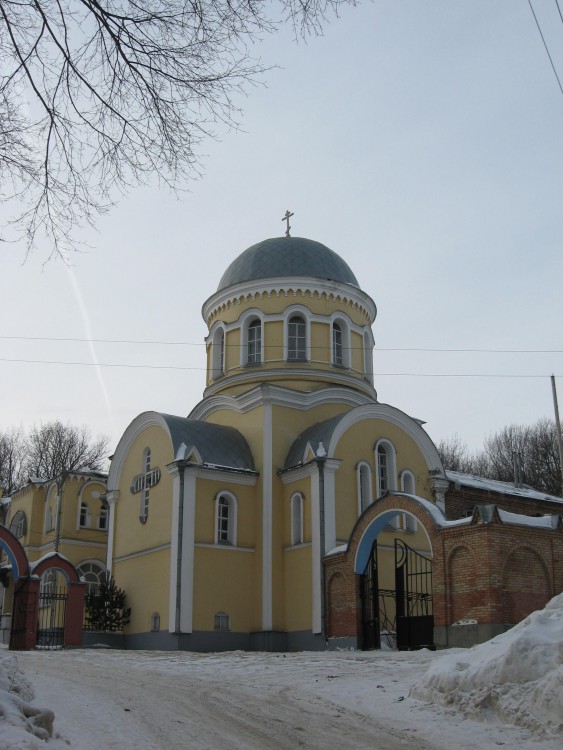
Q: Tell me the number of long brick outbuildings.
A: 1